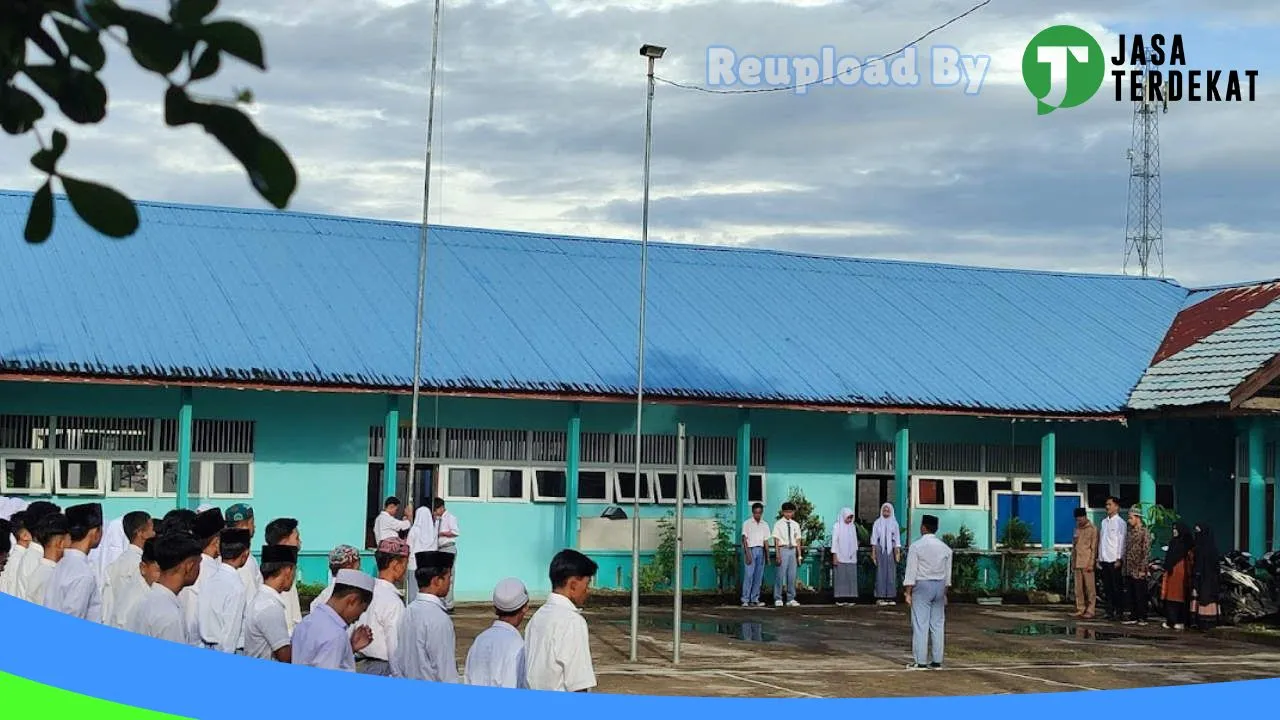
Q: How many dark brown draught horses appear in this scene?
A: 0